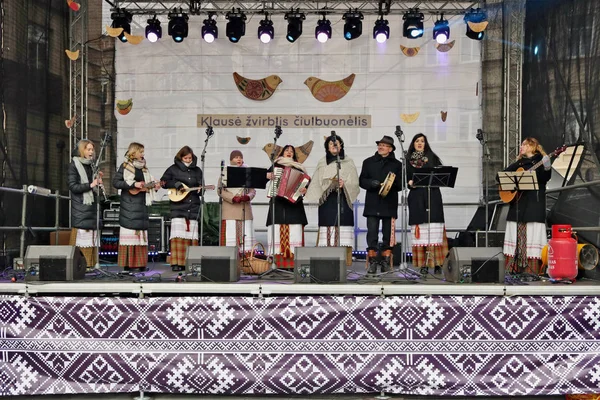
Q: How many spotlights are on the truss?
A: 13